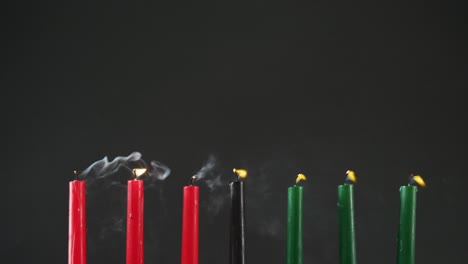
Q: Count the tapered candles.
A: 7